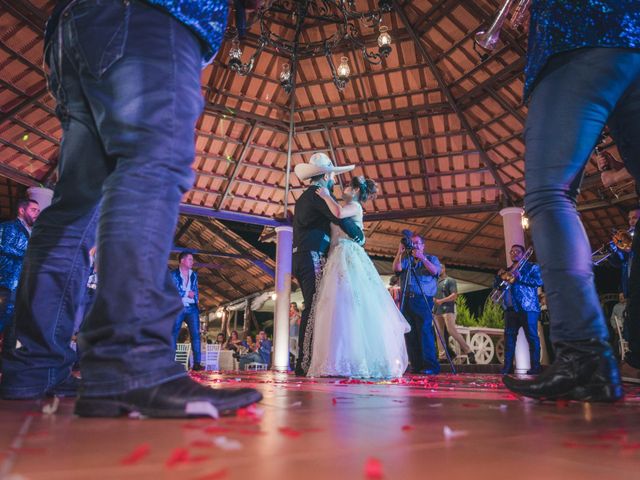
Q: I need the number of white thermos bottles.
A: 0